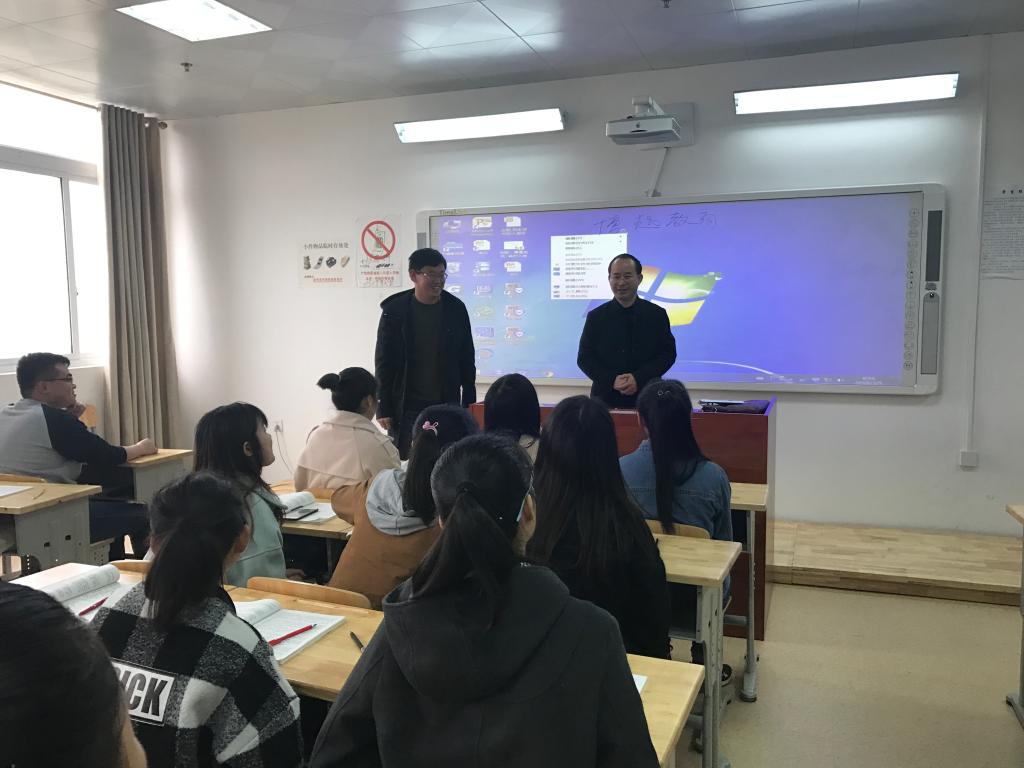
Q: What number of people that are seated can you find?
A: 10